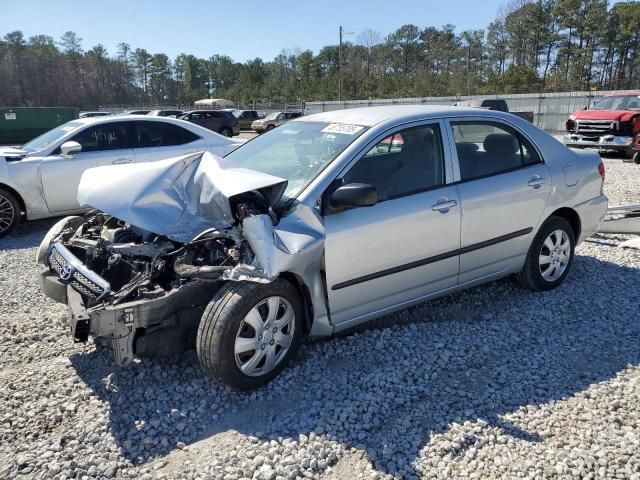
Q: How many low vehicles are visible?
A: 2